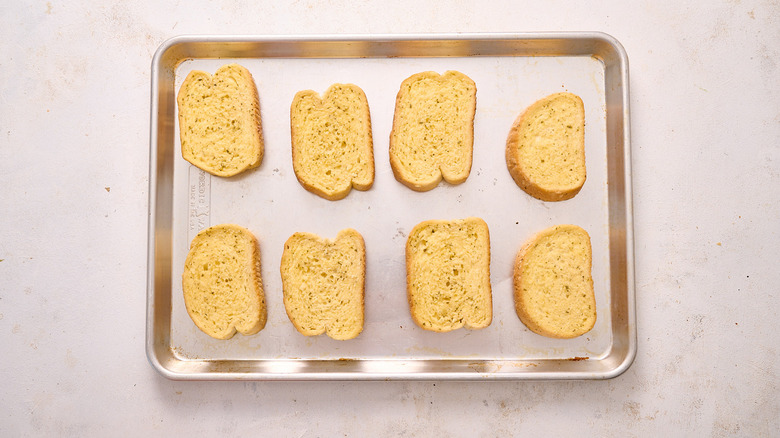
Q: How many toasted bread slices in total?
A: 8